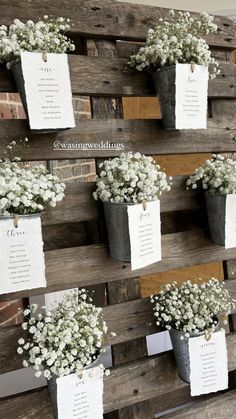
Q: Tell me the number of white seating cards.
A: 7